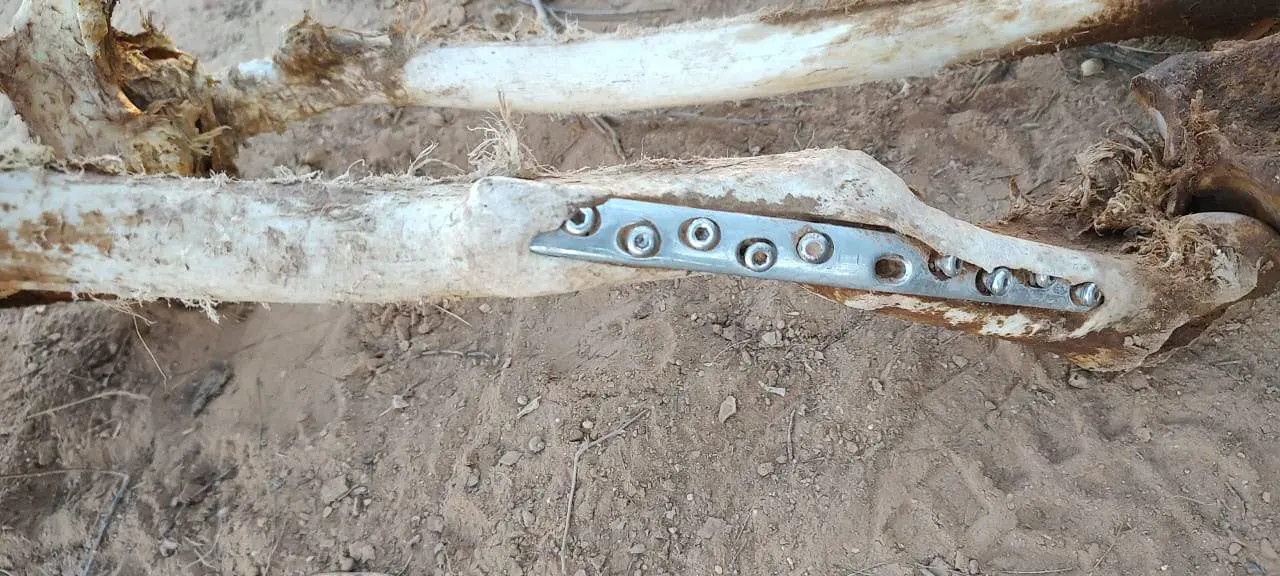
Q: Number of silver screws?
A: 9